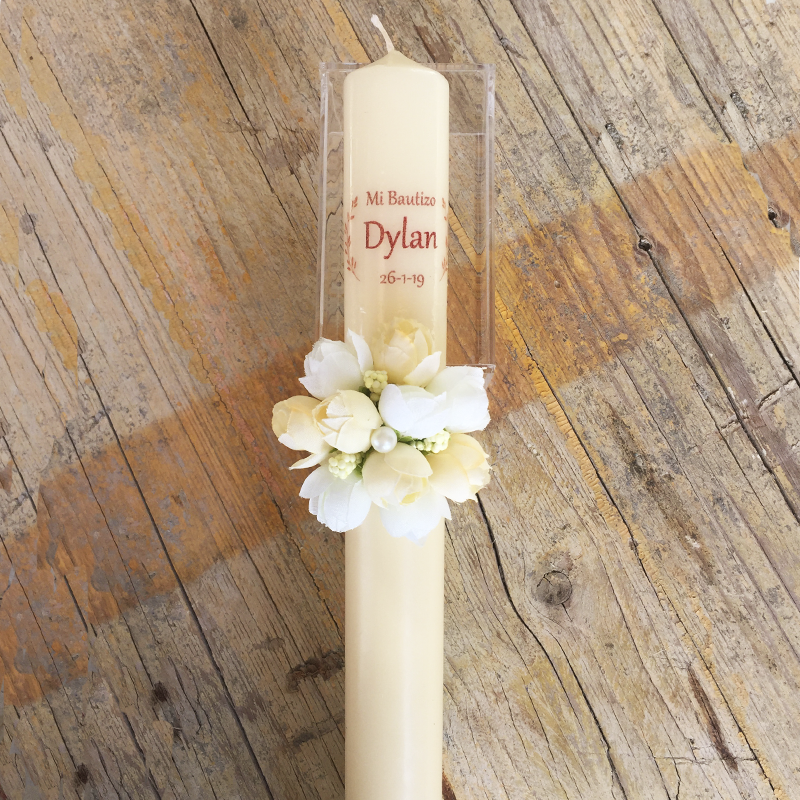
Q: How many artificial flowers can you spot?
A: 10